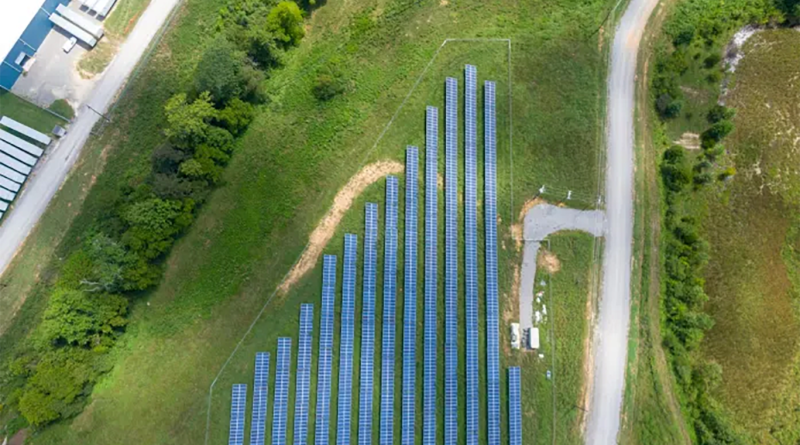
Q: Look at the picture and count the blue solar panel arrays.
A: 14